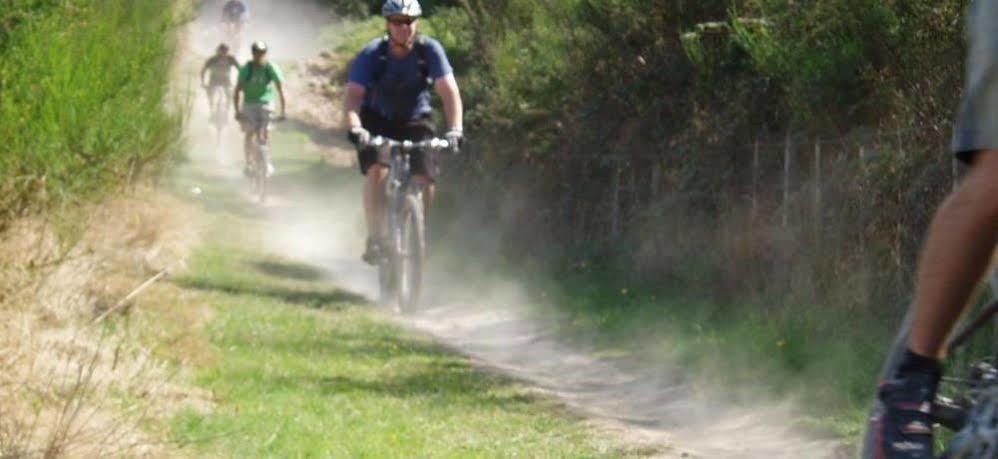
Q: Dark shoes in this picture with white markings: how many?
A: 1